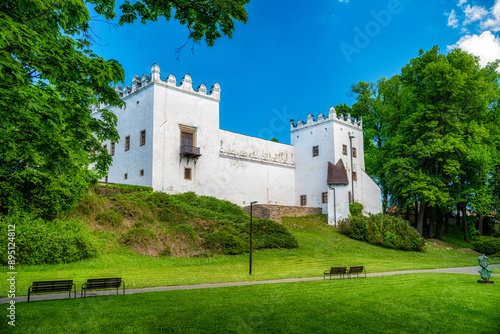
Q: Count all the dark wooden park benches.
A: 4